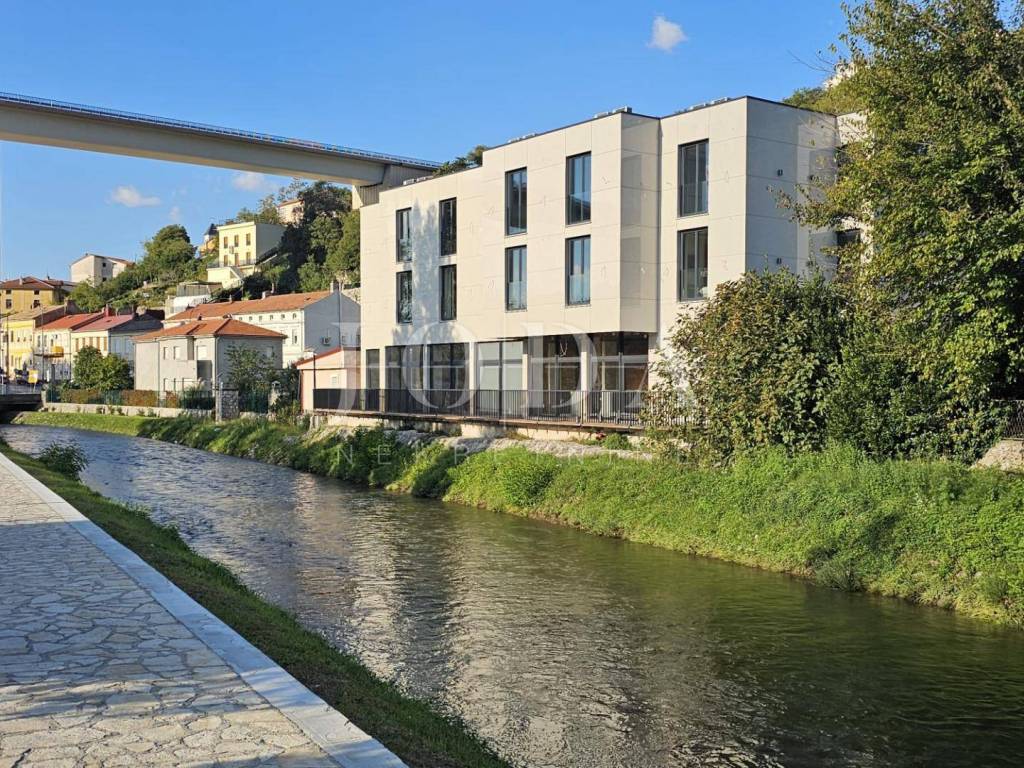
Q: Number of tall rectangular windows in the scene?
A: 10